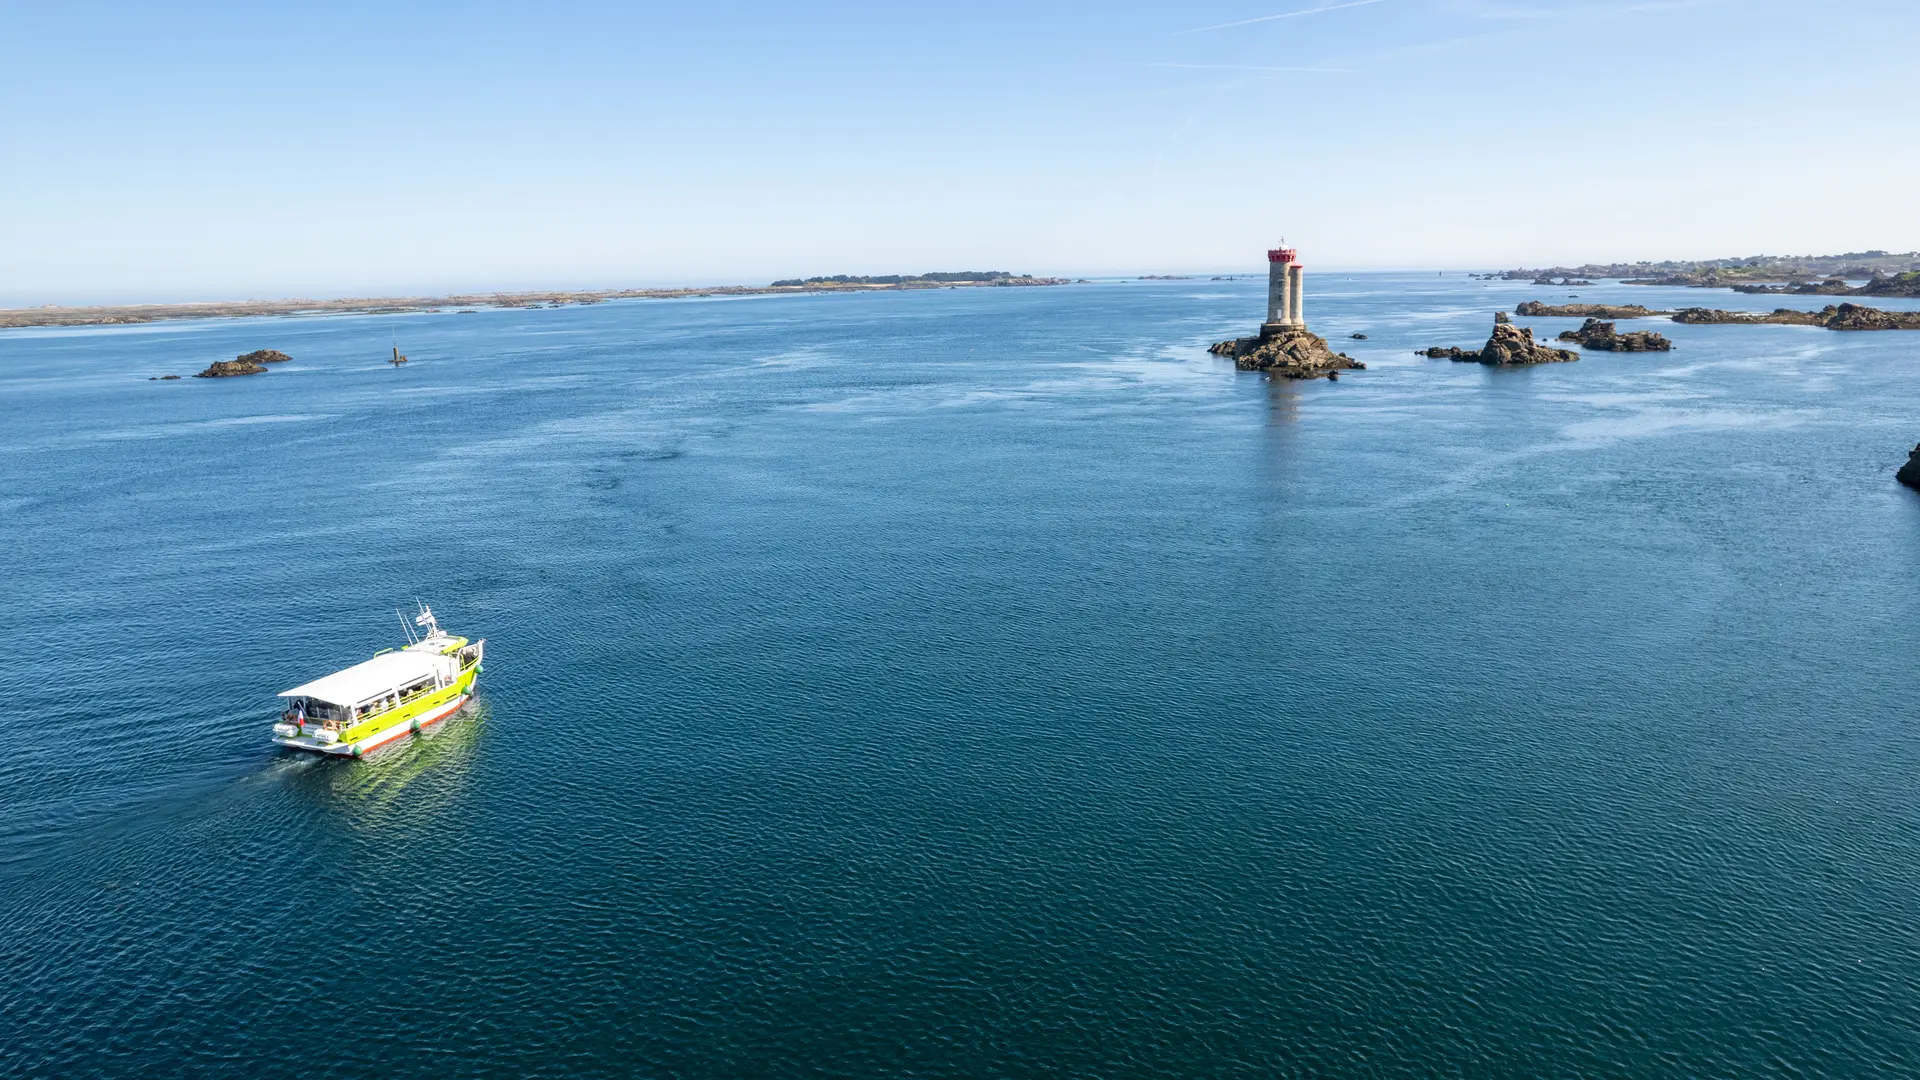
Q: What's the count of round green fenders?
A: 4